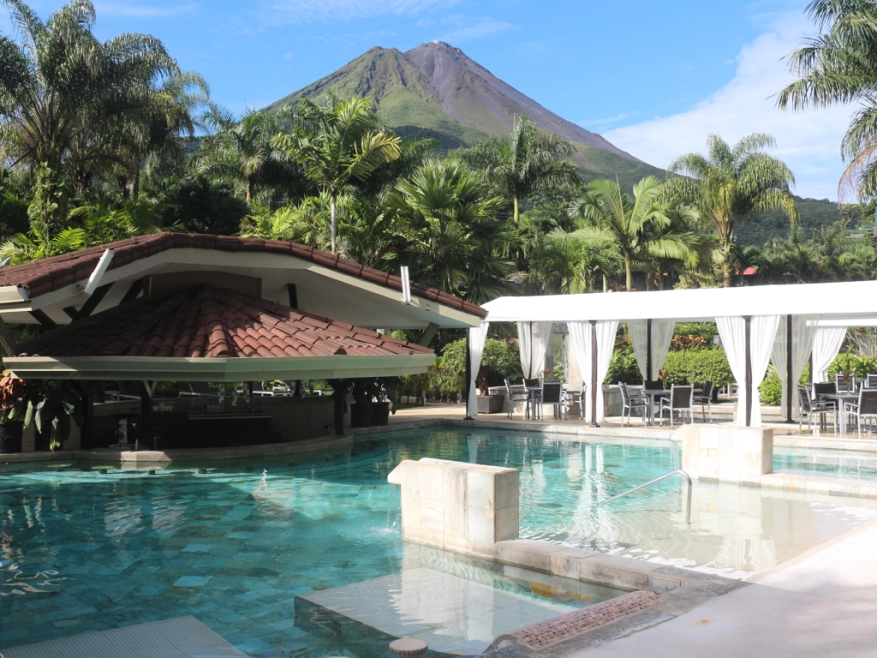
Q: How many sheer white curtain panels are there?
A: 12